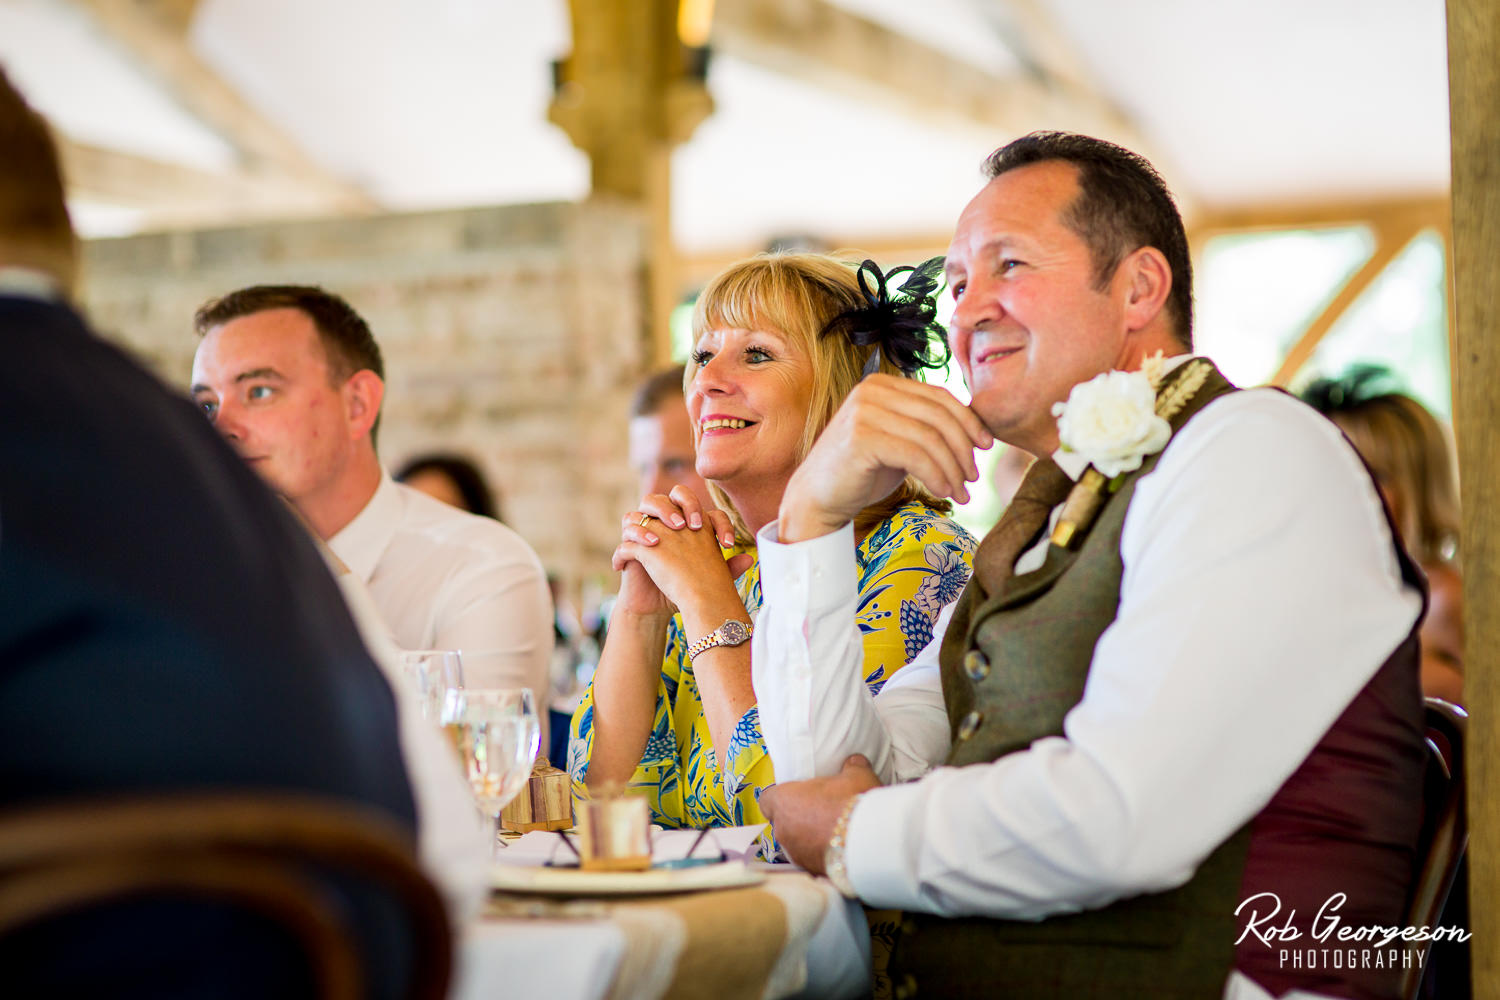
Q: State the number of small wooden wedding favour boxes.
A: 2